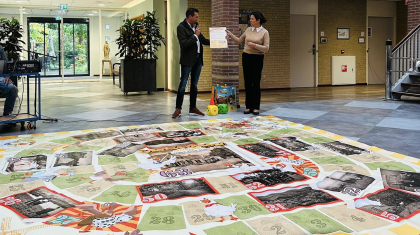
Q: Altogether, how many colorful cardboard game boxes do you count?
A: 1